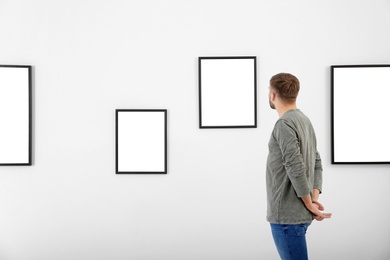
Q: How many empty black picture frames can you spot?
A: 4